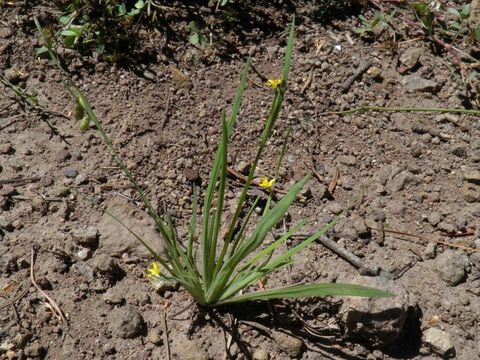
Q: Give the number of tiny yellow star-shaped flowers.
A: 3